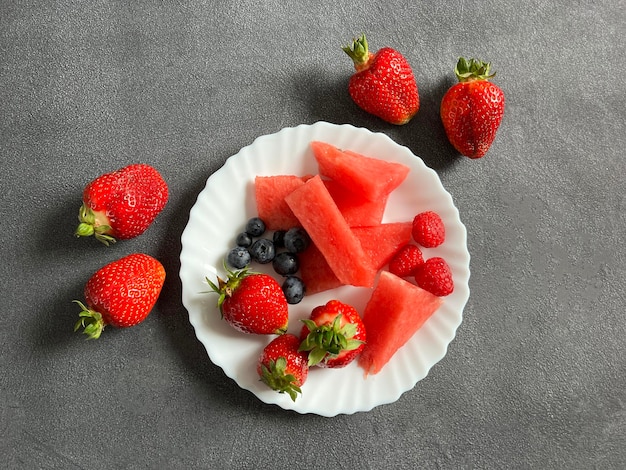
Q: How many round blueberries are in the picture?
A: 8